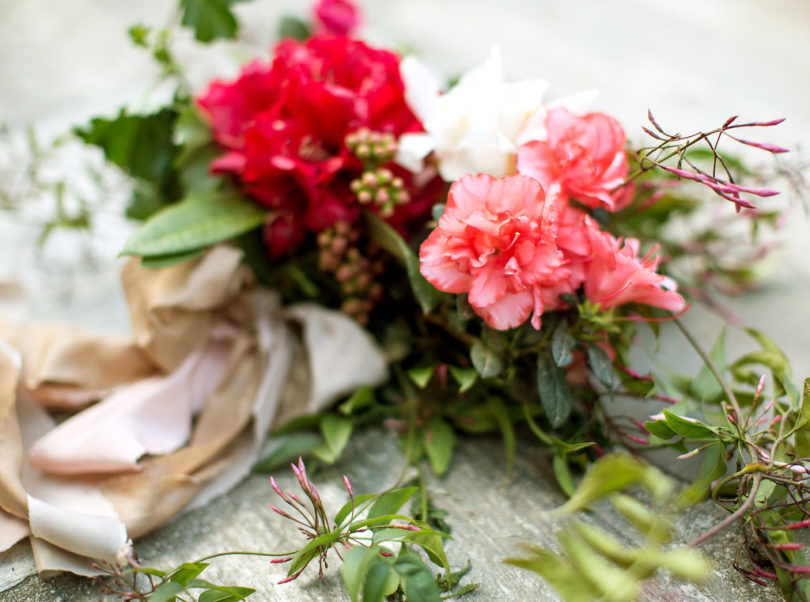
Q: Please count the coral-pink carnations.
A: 3